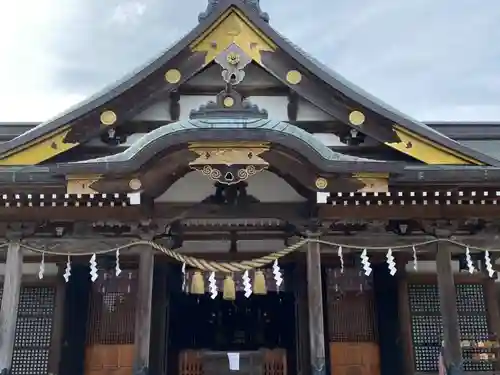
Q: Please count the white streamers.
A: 14